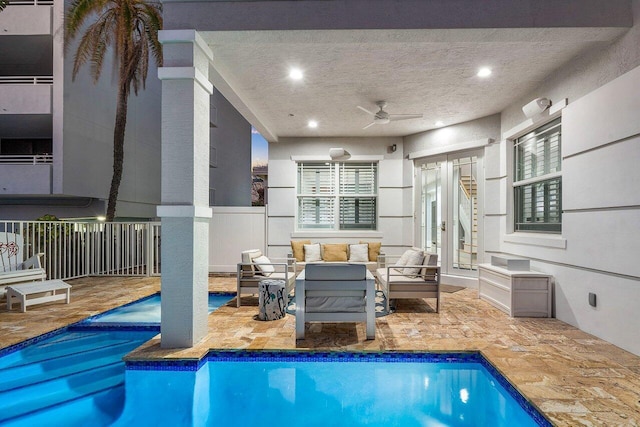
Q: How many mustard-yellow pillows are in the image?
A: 3